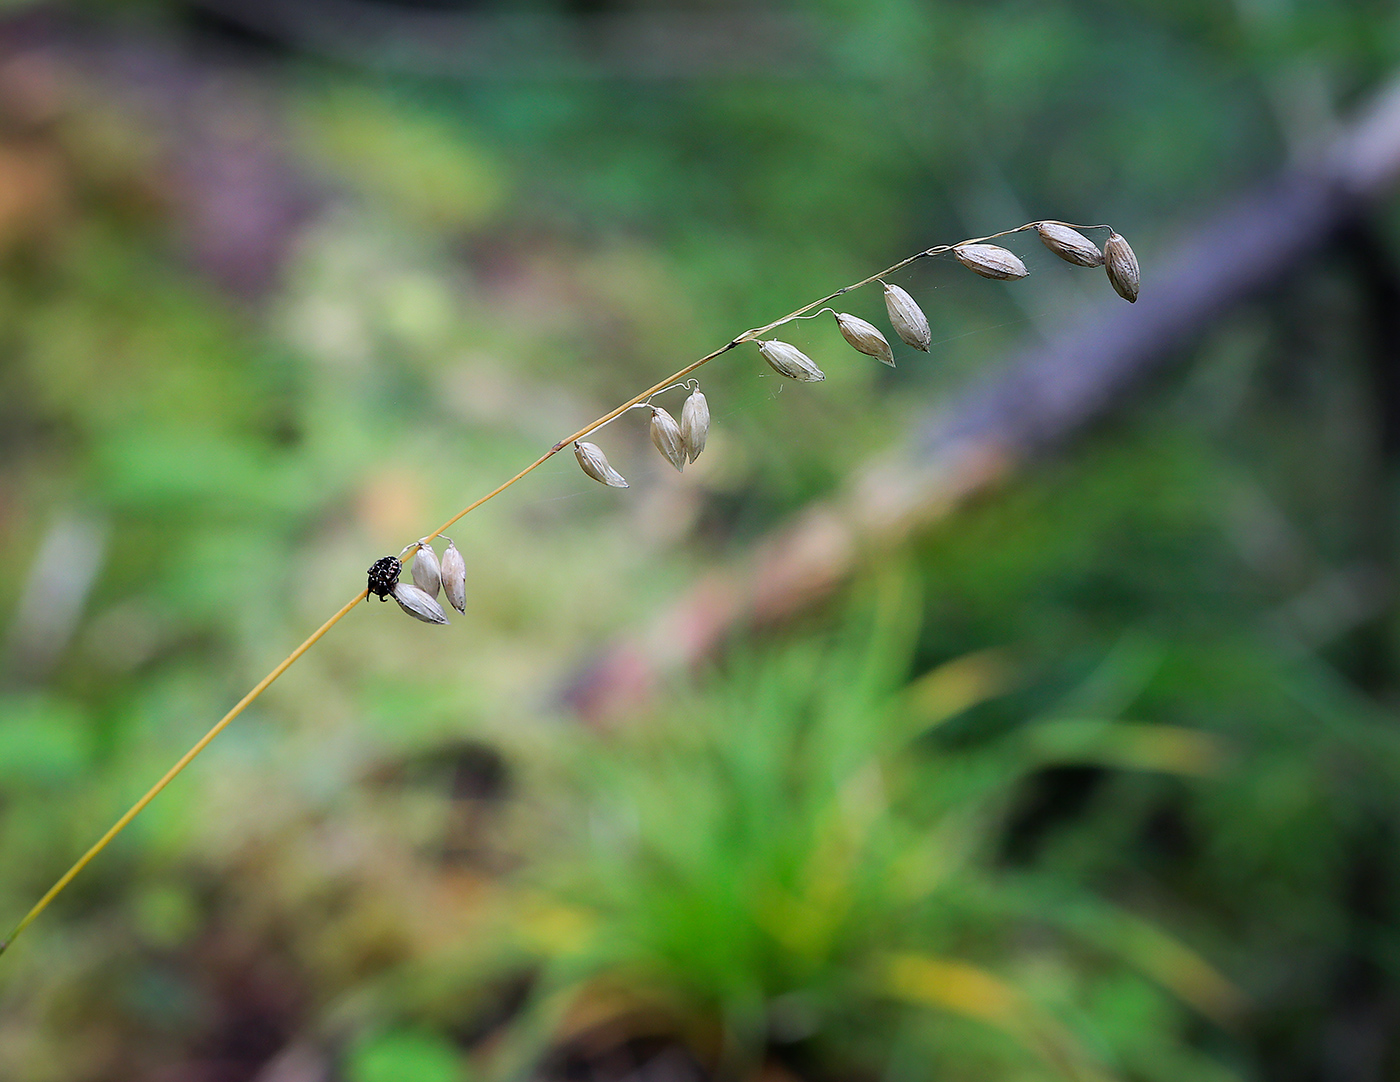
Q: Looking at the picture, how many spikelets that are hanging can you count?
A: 12